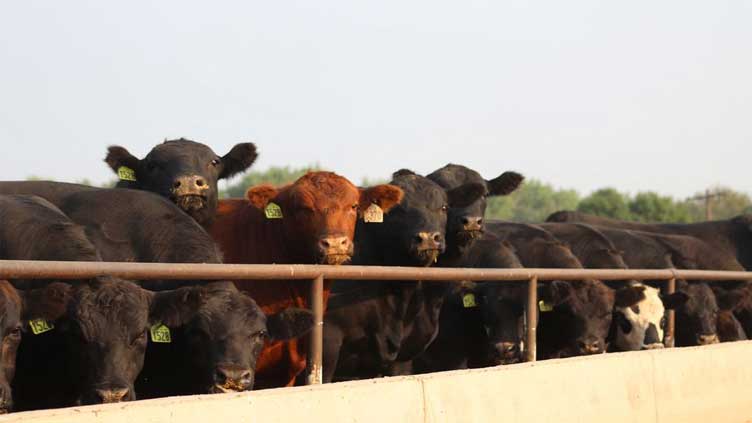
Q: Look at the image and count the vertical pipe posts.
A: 3